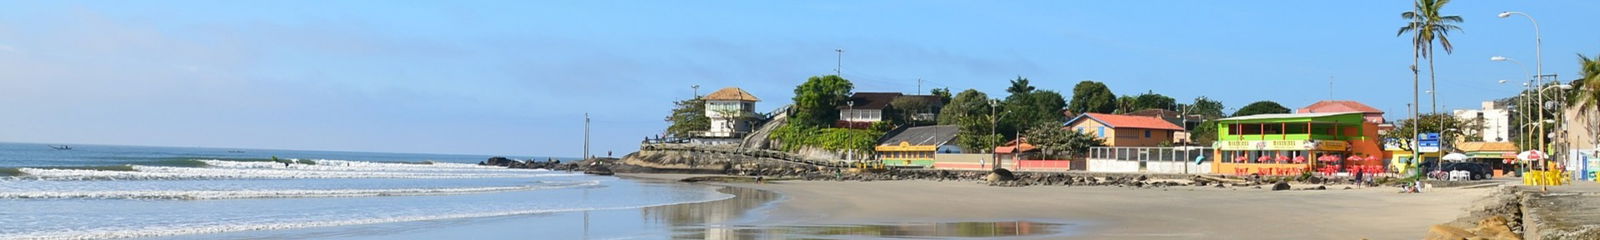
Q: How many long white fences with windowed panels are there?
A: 1